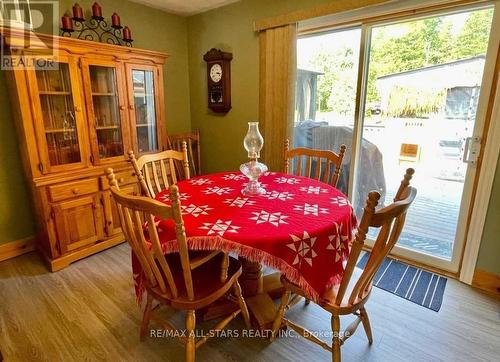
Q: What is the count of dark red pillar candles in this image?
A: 5